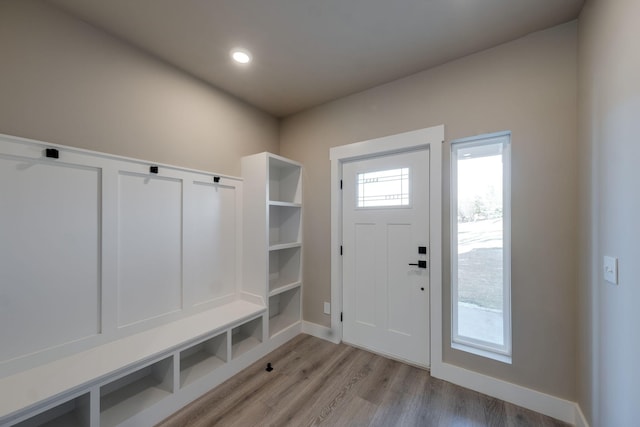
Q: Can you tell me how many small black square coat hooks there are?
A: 3